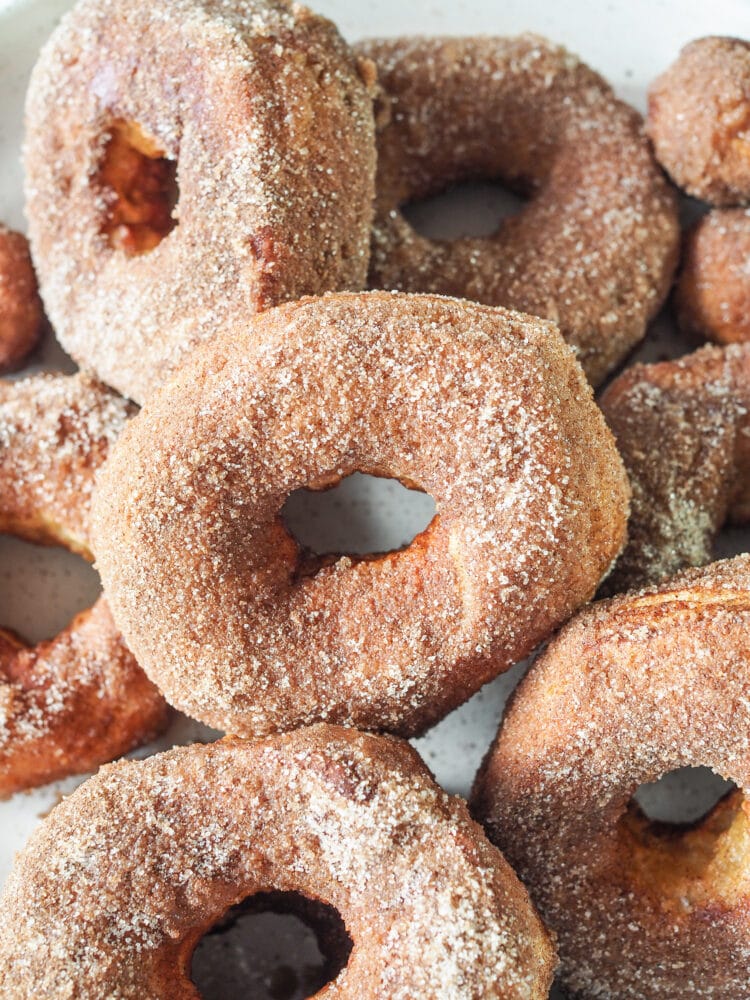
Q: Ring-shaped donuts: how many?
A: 7